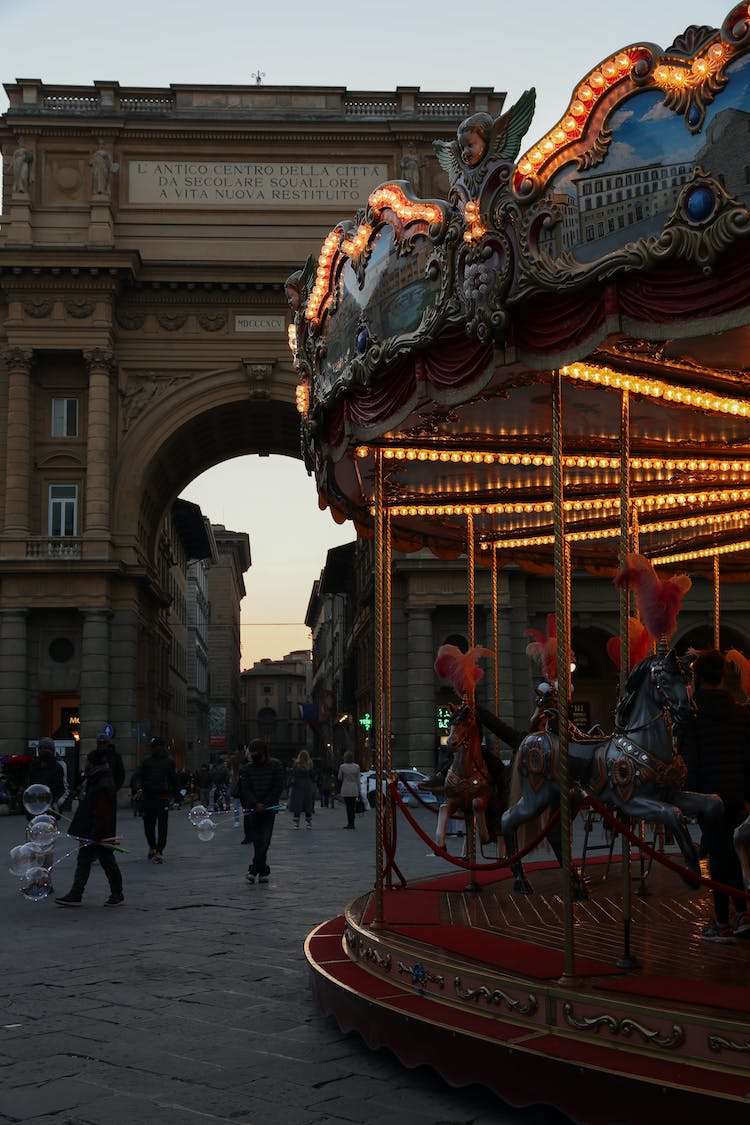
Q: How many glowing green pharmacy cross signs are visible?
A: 1